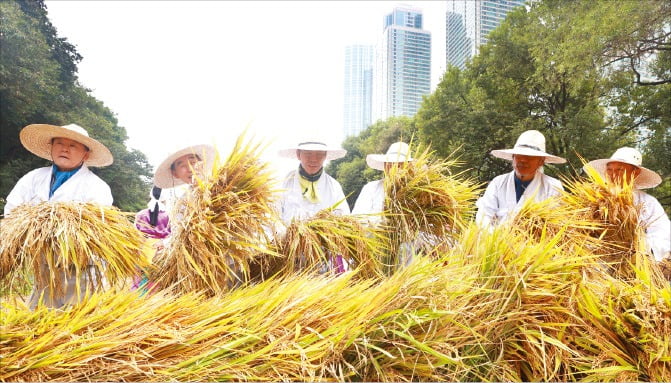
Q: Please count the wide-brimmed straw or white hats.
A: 6